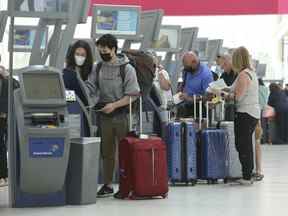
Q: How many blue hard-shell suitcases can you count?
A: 2